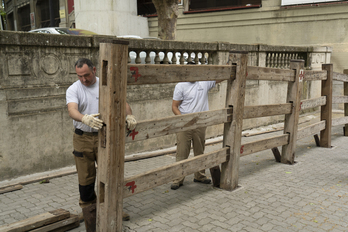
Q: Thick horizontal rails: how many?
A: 12